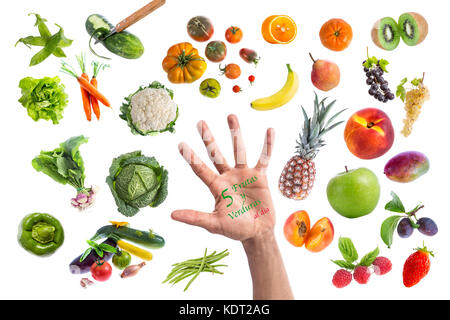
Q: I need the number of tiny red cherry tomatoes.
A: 2